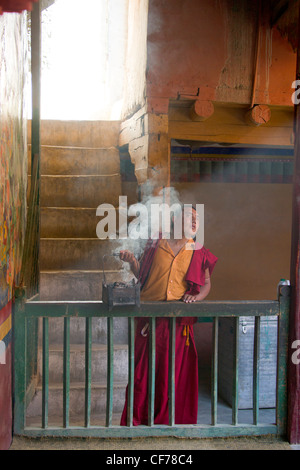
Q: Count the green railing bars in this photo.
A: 10